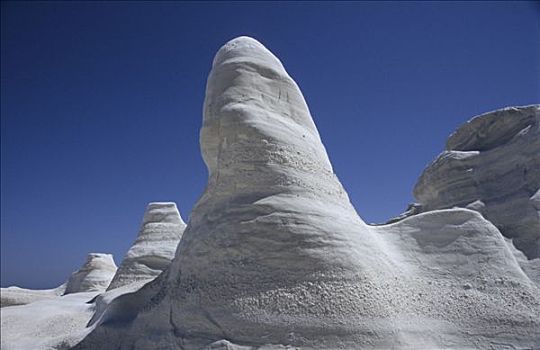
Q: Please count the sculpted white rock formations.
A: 4